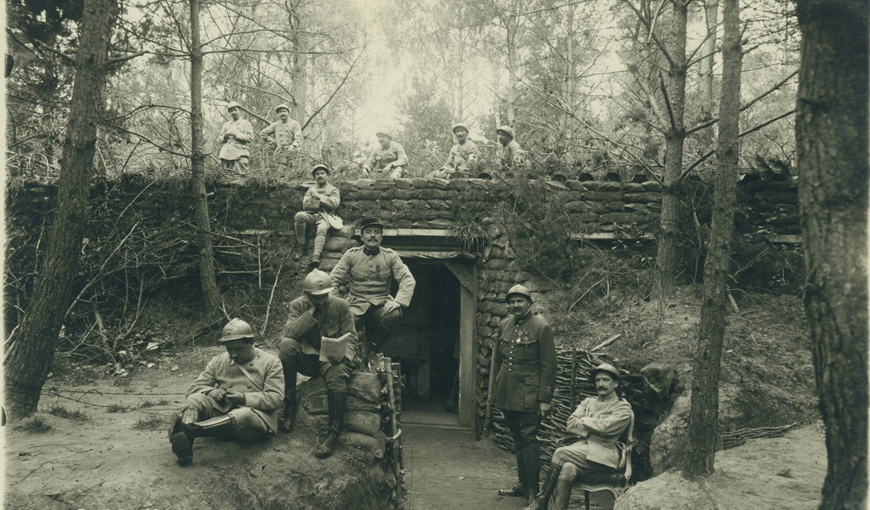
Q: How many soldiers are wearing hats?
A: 11